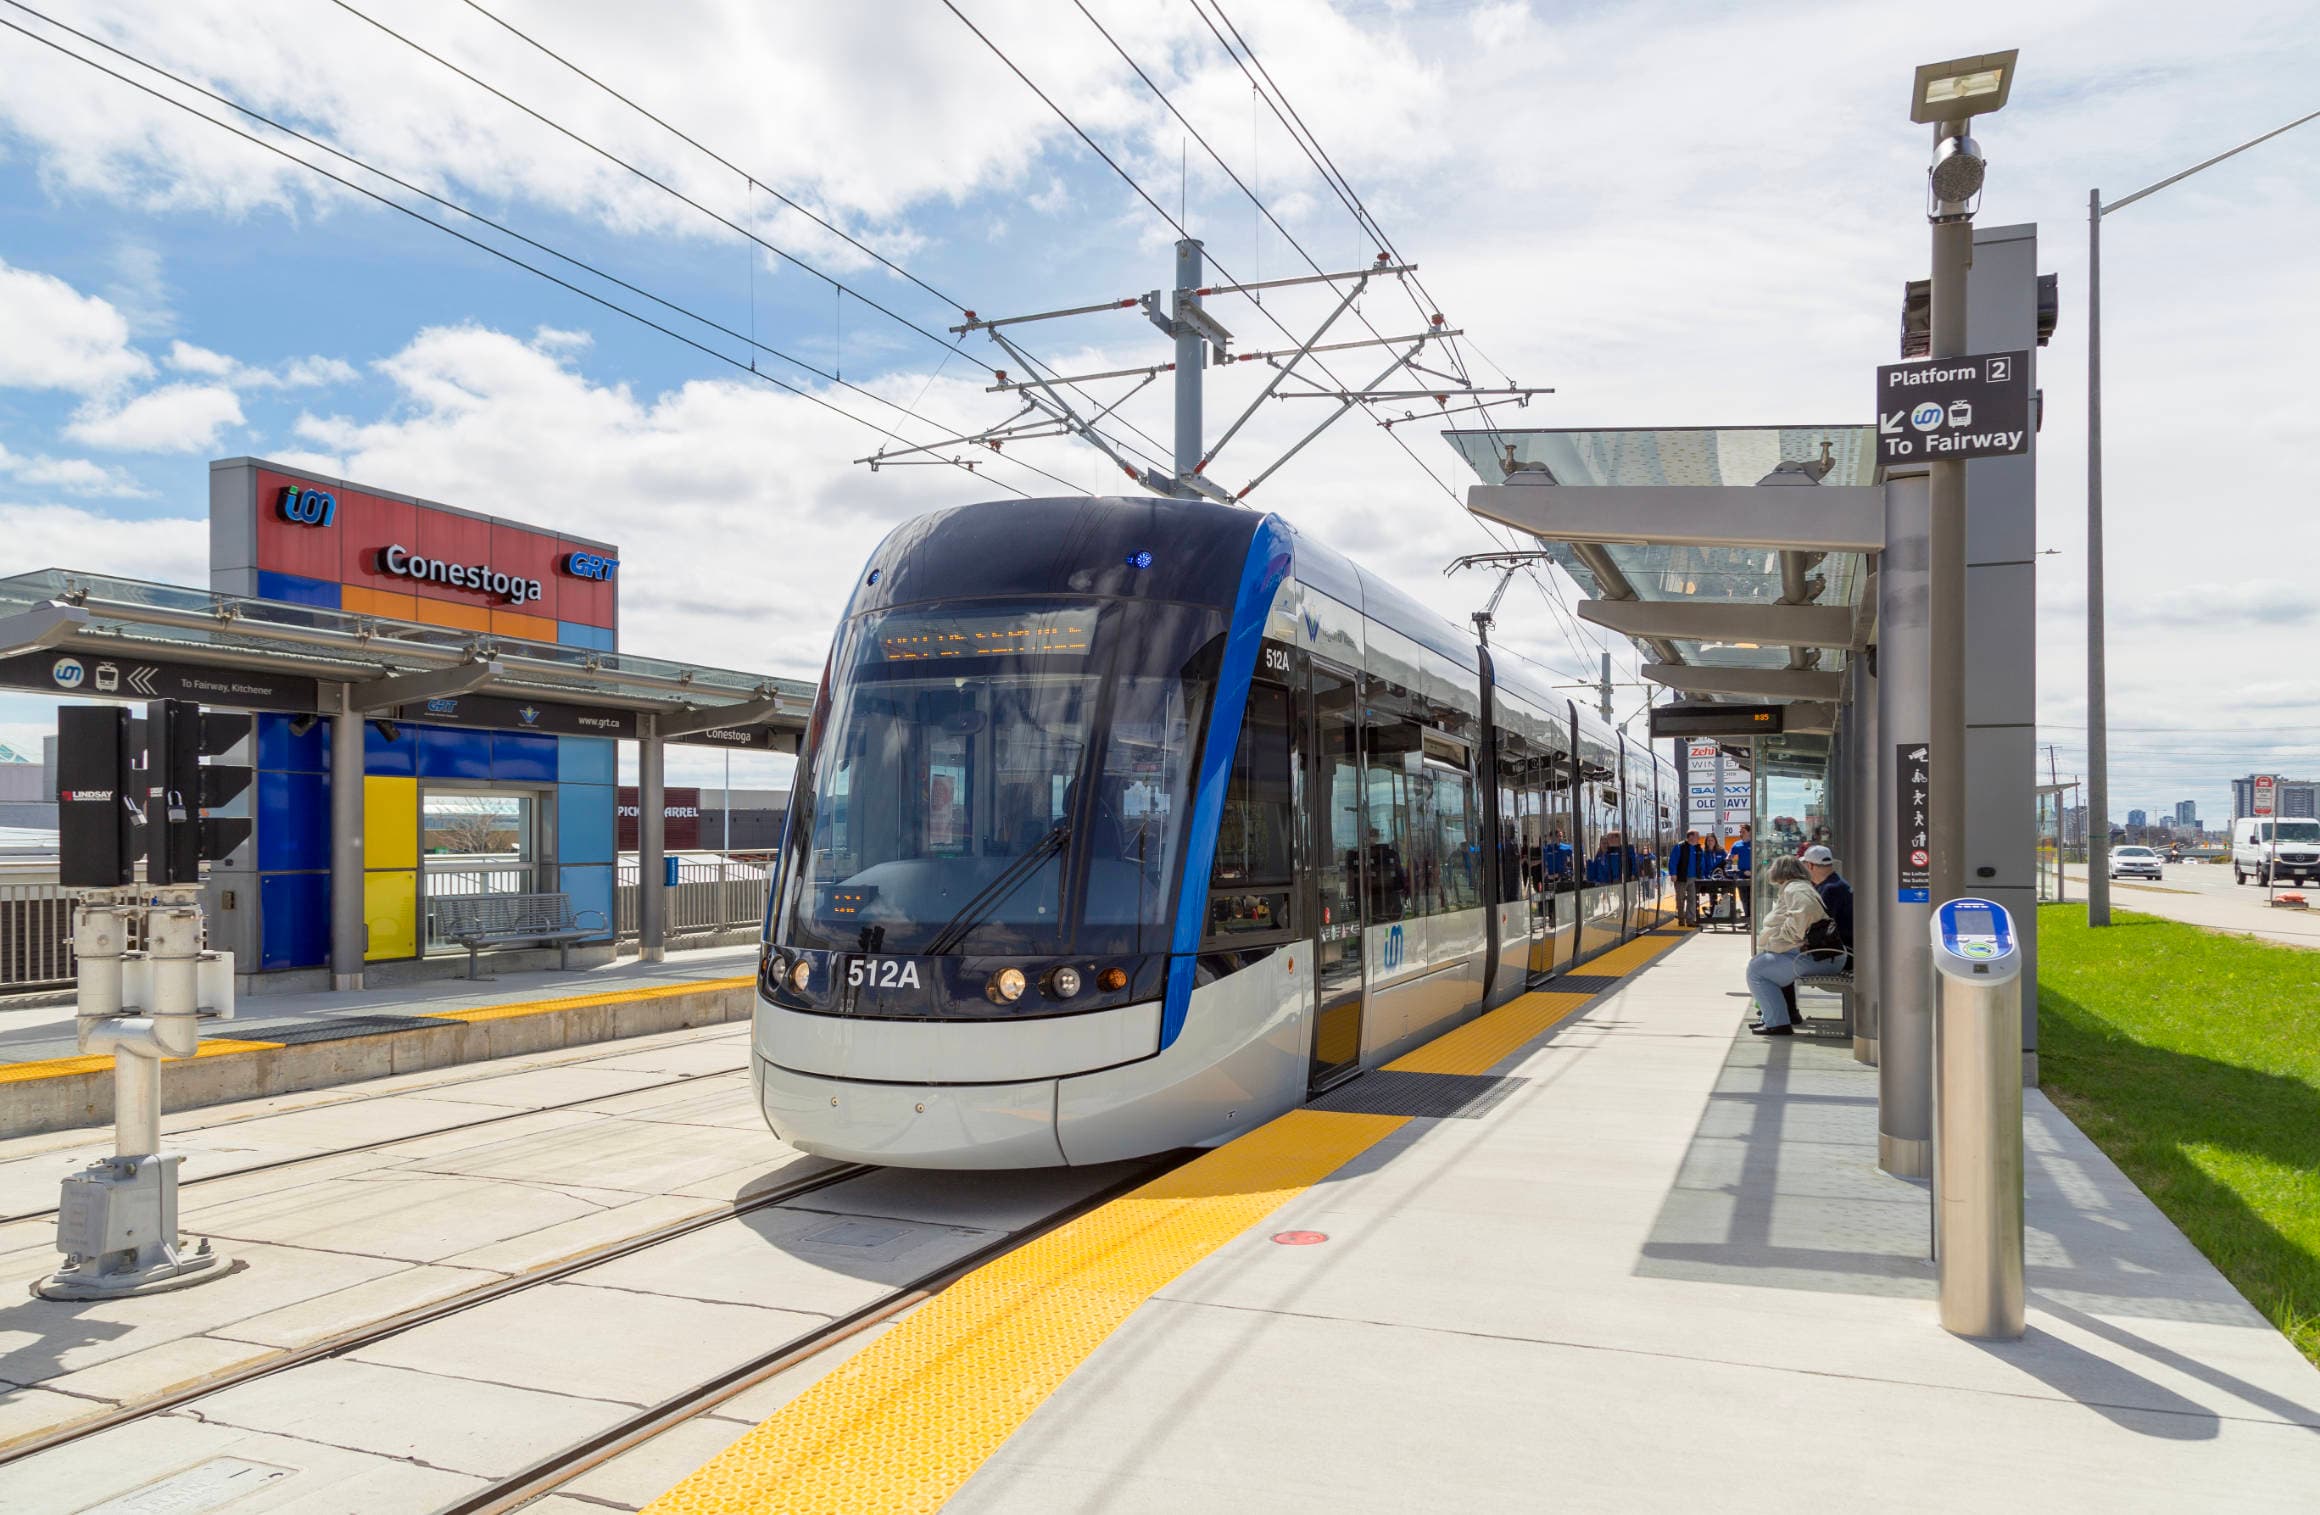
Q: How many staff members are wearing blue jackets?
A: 3